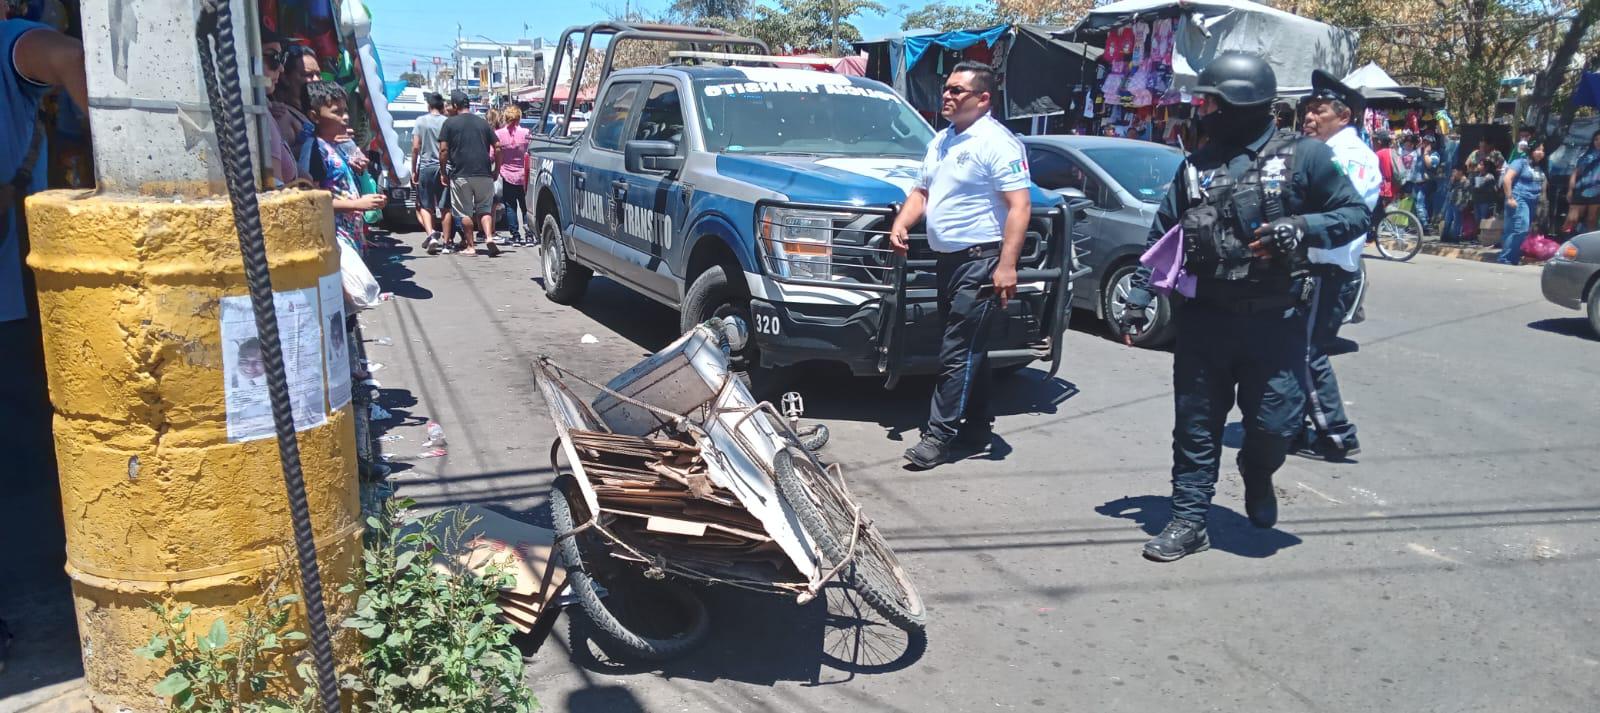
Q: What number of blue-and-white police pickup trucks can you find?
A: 1